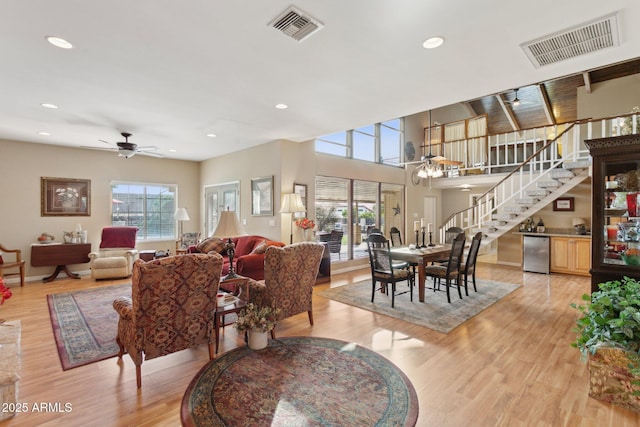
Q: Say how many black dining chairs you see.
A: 6